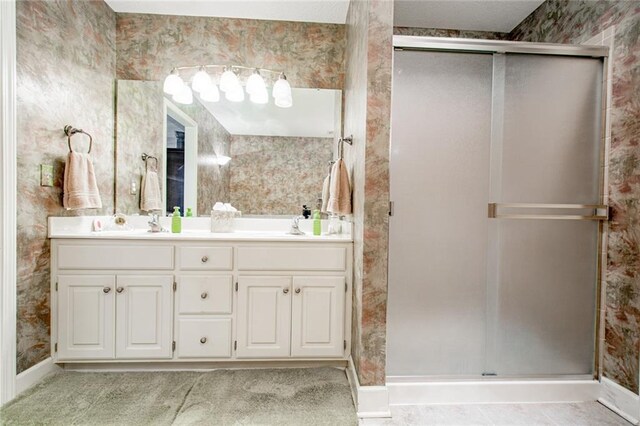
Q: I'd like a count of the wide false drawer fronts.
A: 2